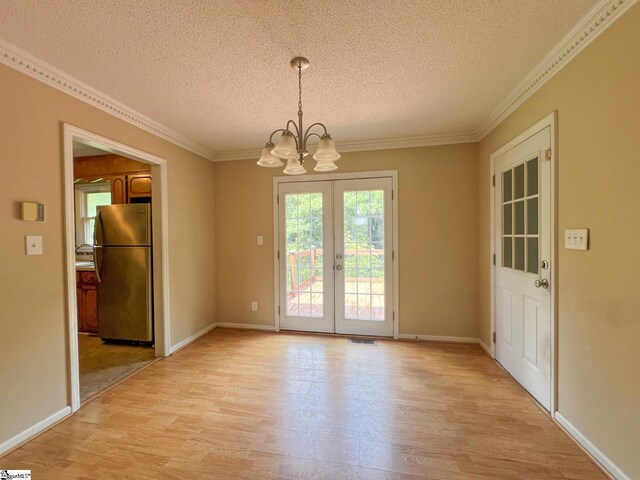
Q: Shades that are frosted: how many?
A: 5